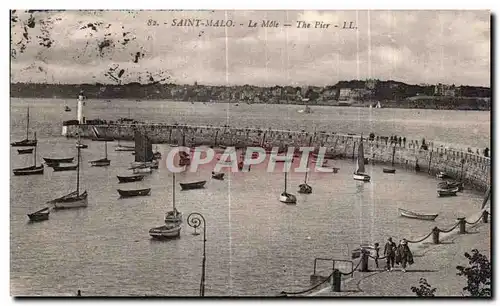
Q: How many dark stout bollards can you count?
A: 5